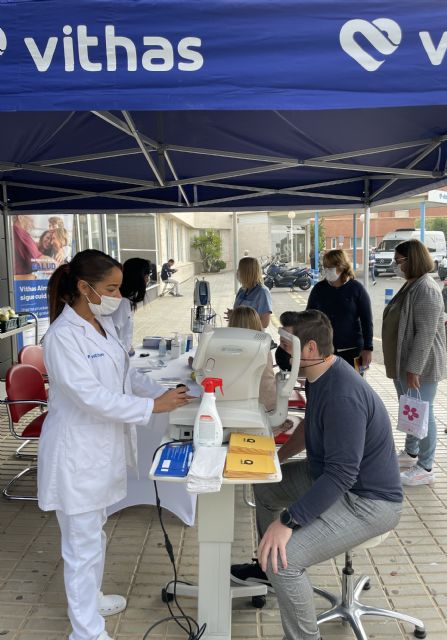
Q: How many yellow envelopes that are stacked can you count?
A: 2